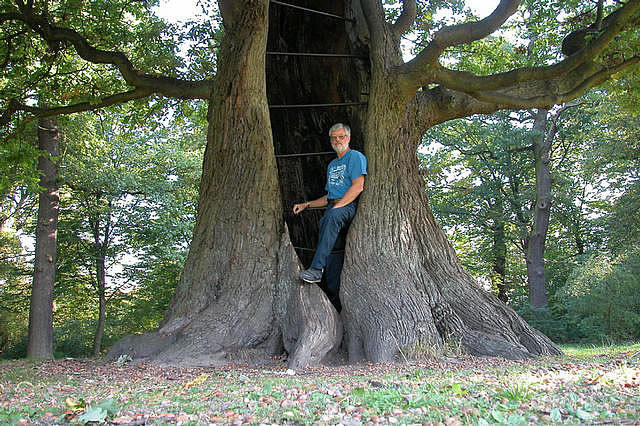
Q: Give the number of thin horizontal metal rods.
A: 6